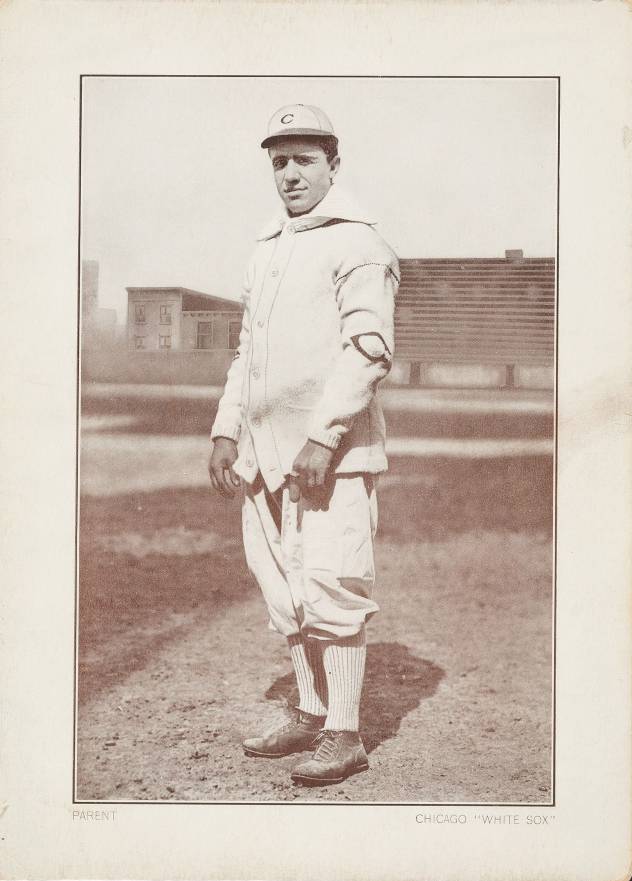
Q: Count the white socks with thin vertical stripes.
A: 2